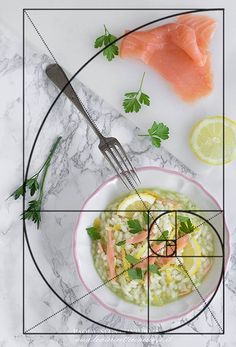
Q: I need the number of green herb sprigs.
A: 4